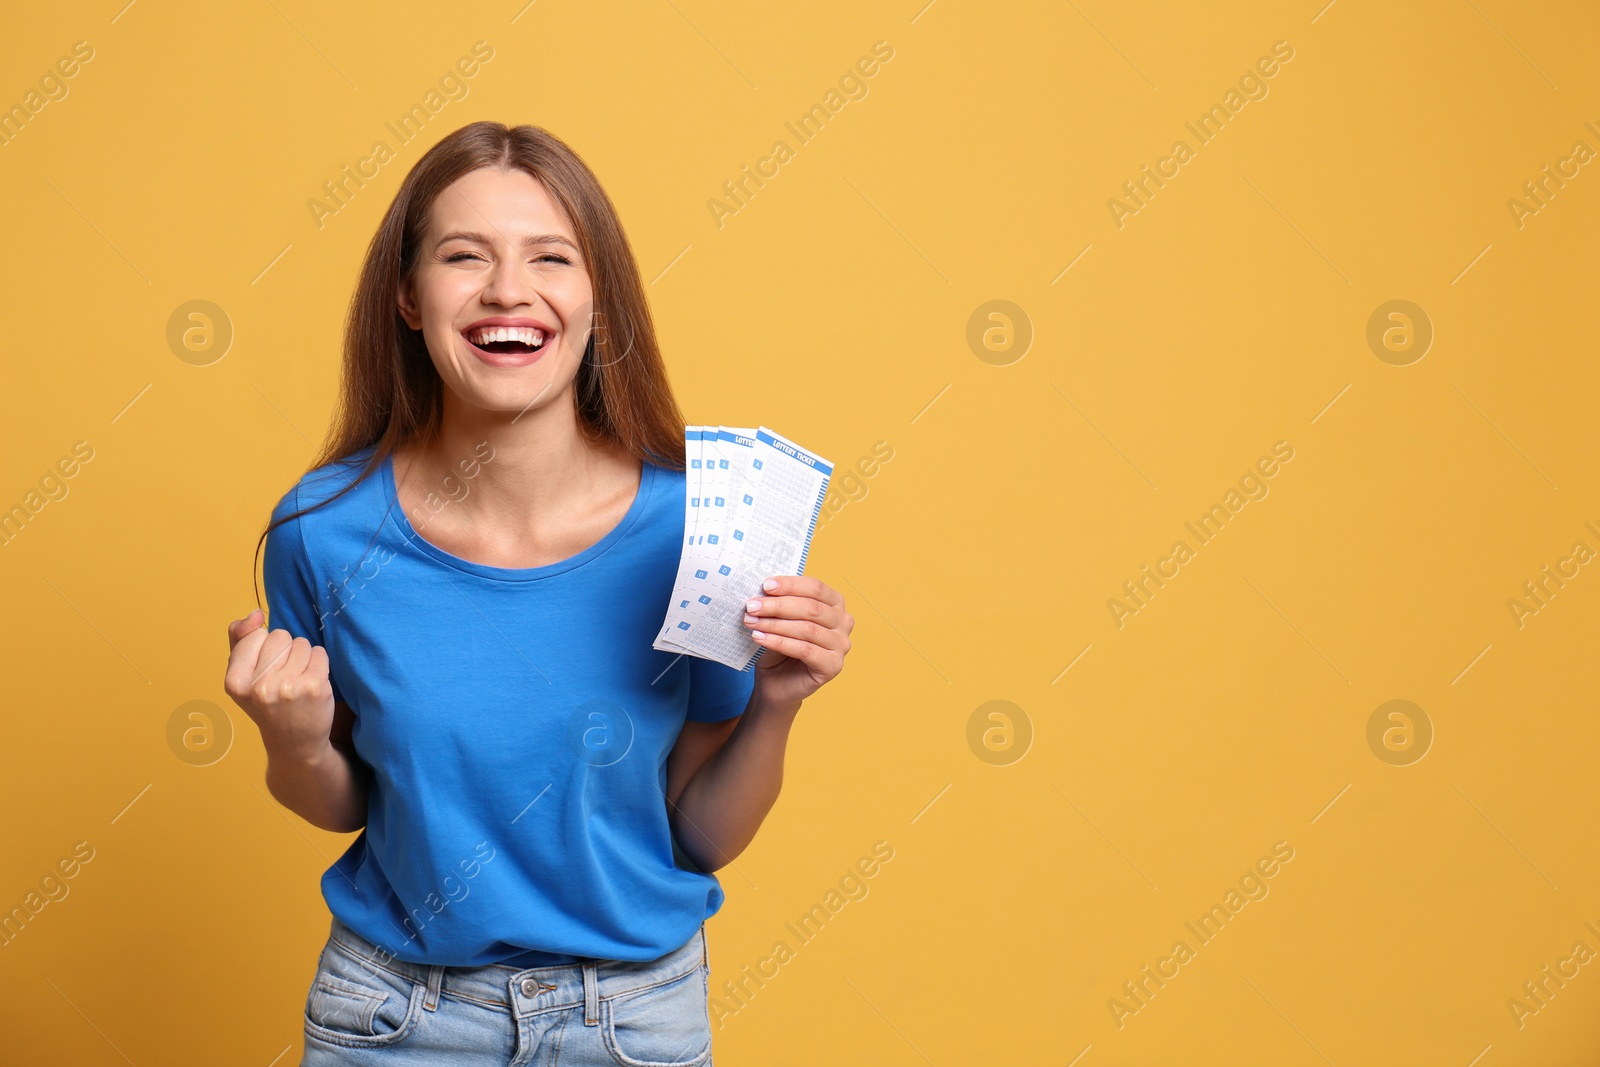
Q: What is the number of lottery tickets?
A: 4